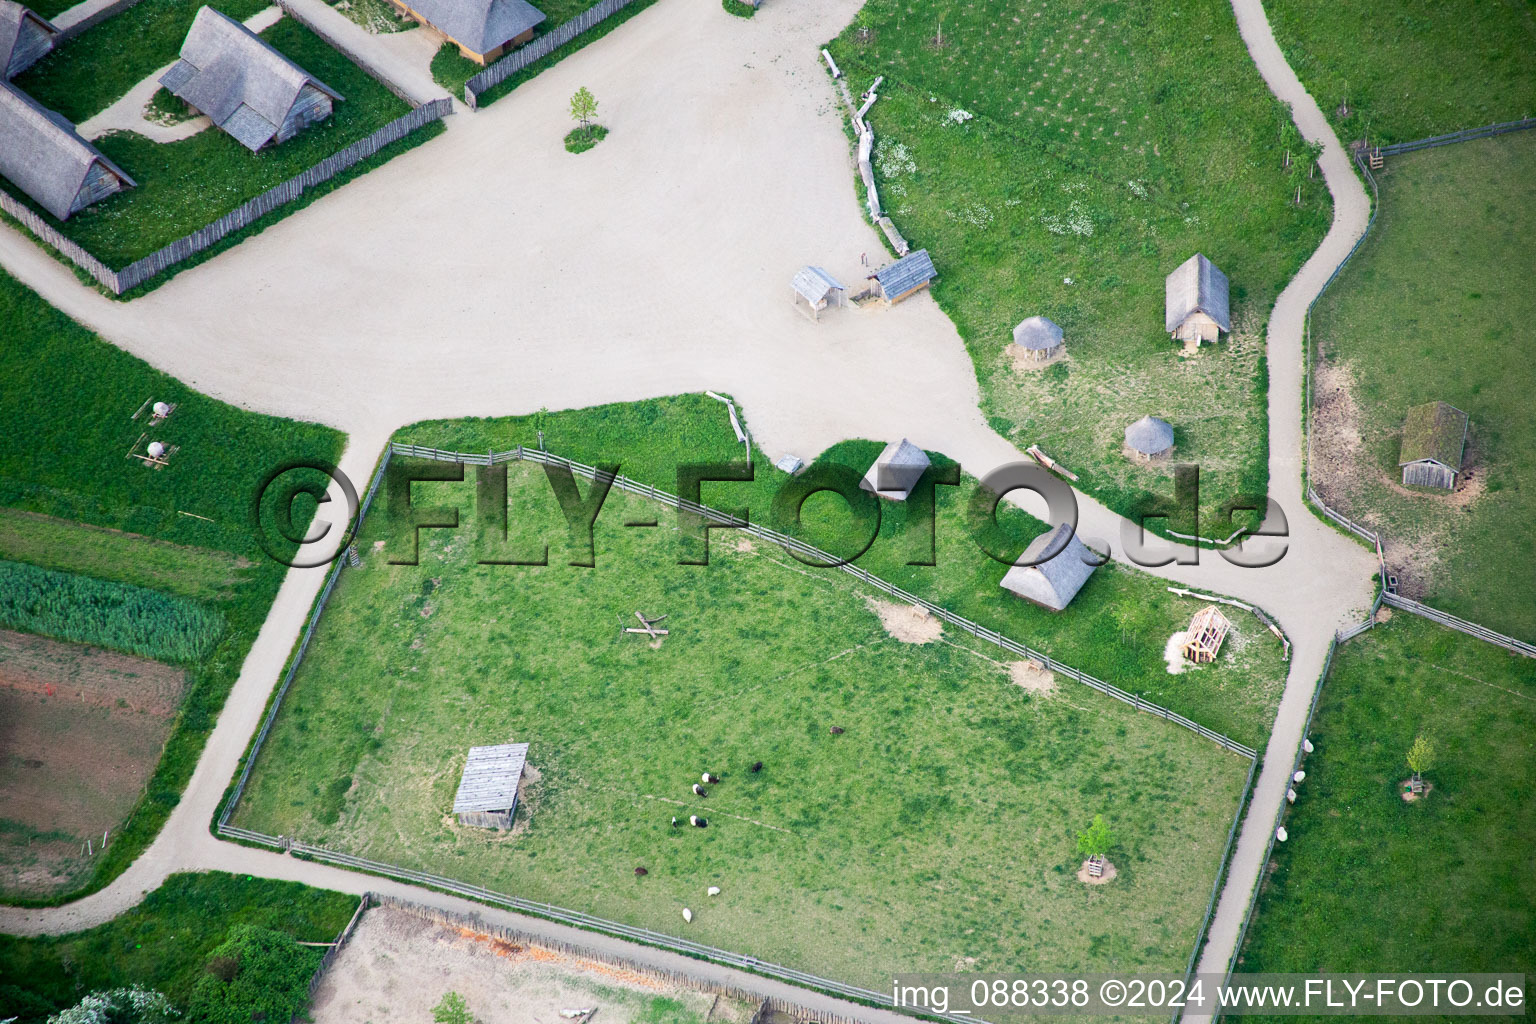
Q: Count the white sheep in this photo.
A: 6